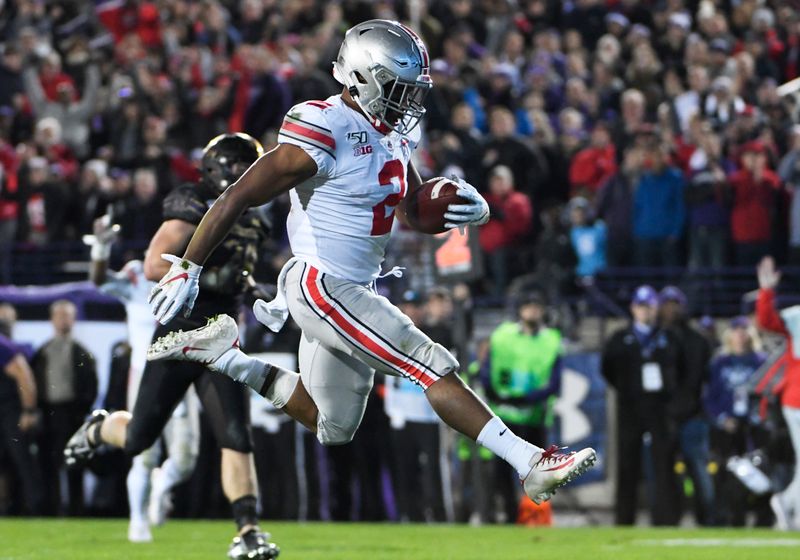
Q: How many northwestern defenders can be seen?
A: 1